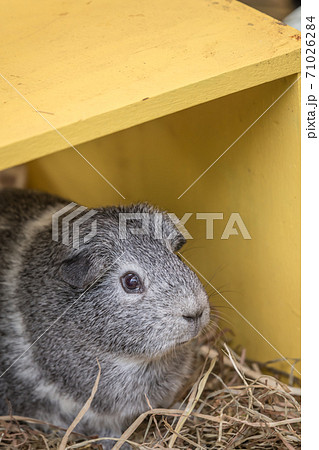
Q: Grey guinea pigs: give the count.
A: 1